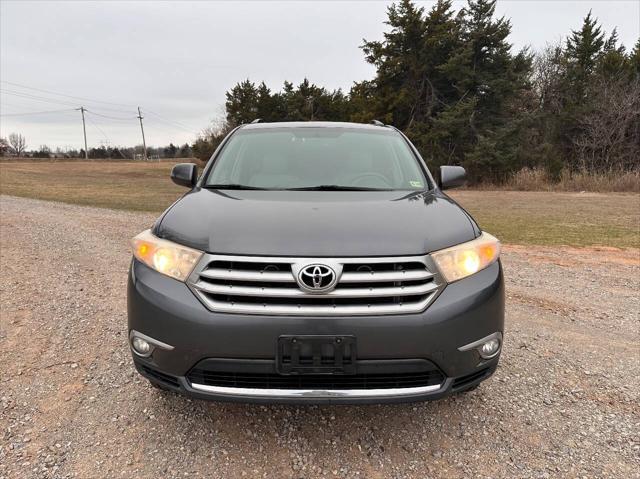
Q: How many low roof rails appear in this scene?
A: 2